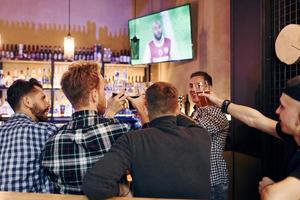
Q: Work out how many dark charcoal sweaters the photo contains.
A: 1